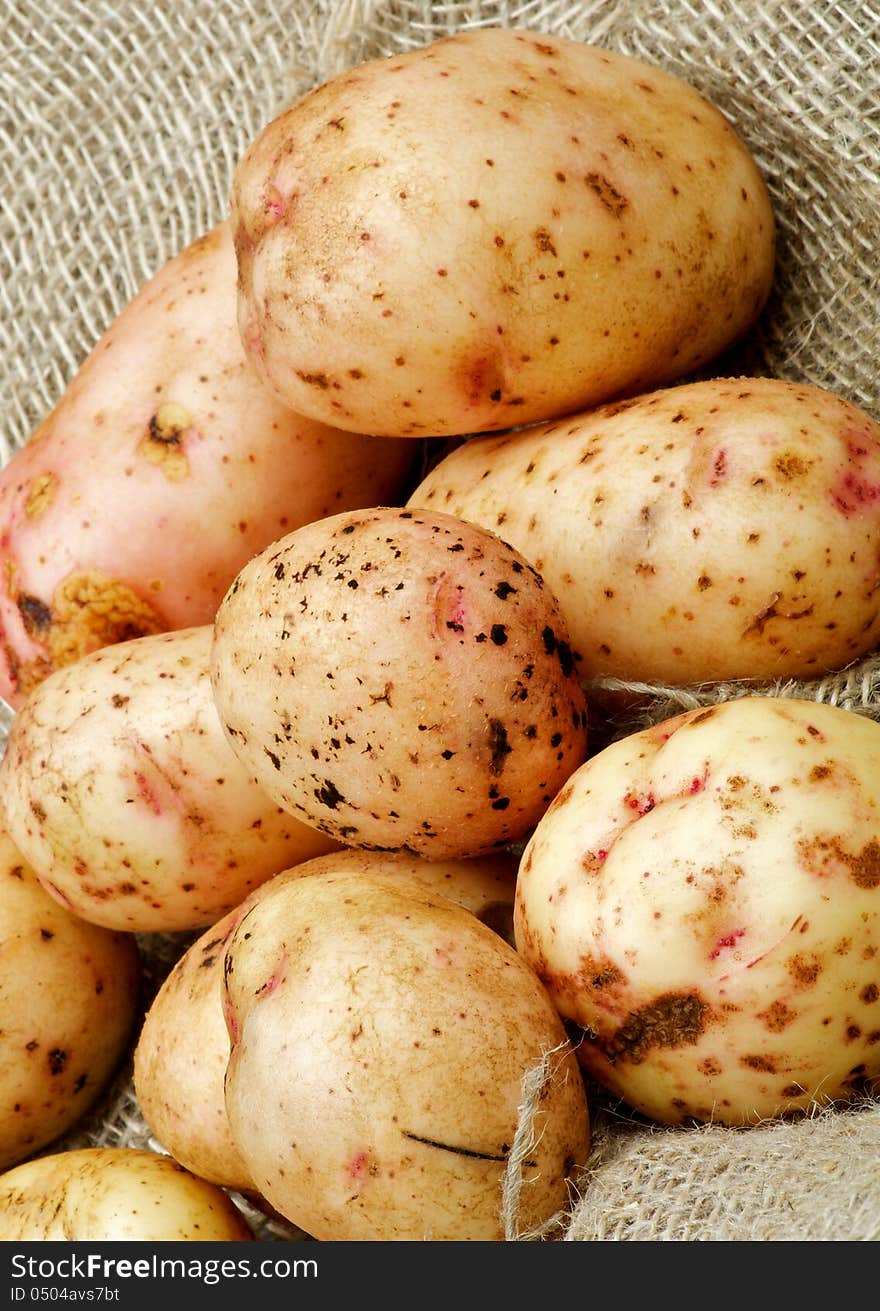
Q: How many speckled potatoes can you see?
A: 10